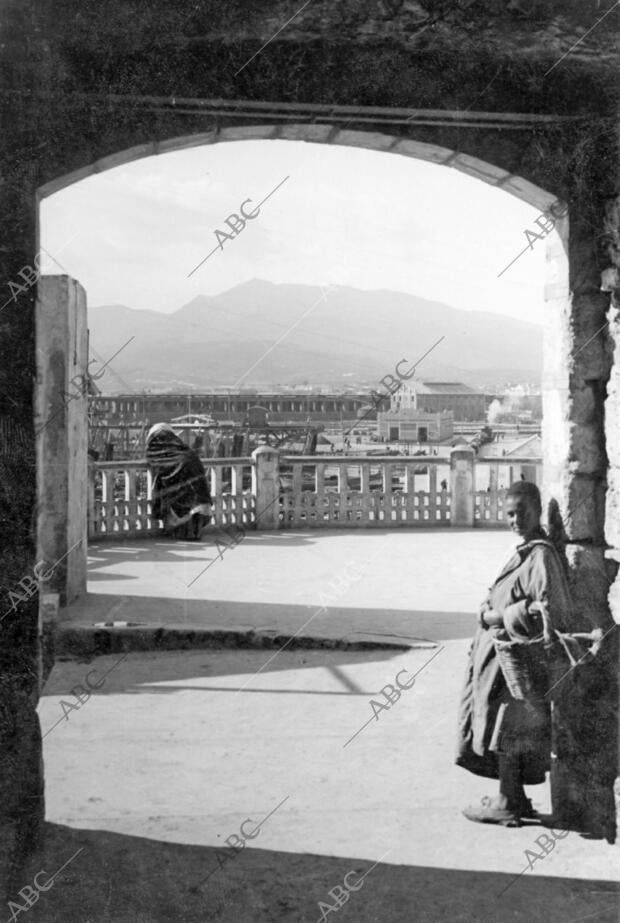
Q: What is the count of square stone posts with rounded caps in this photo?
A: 2